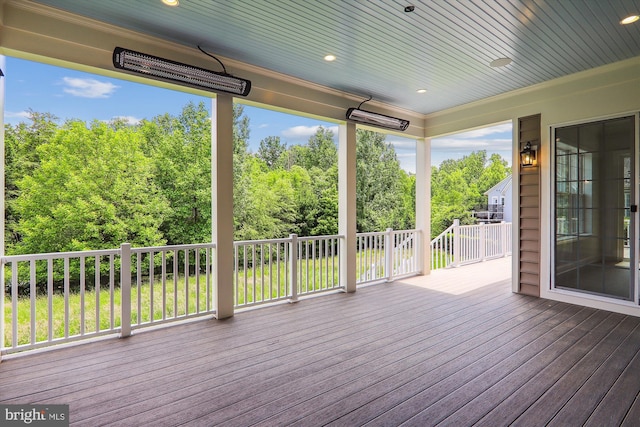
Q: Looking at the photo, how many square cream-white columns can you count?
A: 3